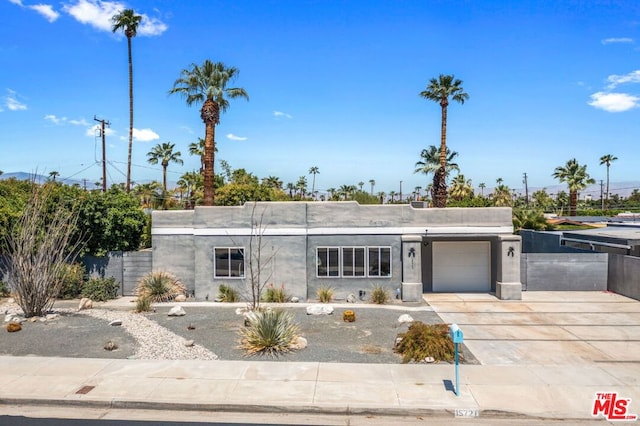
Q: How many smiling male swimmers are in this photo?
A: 0